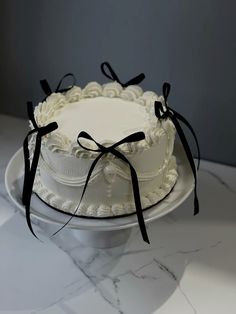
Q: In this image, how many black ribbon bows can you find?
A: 5